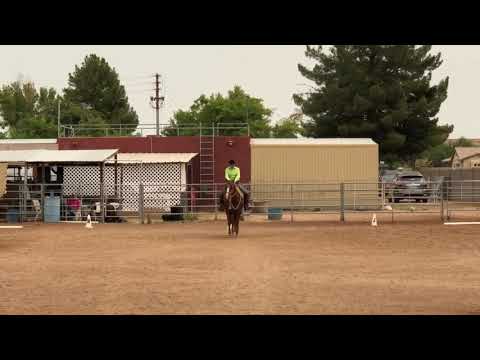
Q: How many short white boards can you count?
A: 2